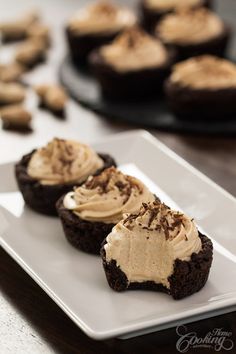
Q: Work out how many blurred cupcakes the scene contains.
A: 5